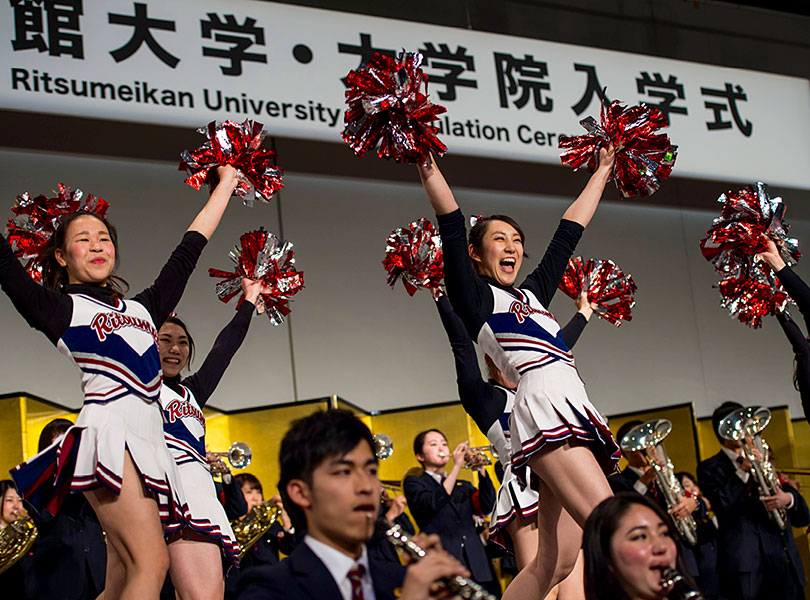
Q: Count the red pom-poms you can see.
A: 9